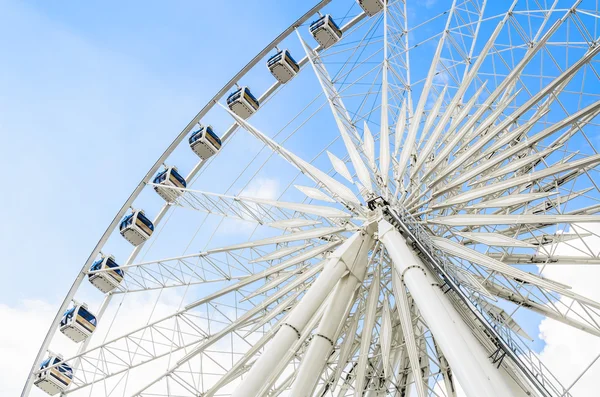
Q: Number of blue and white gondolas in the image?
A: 10